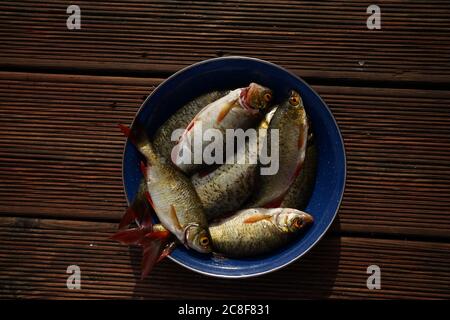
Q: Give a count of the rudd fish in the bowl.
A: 7